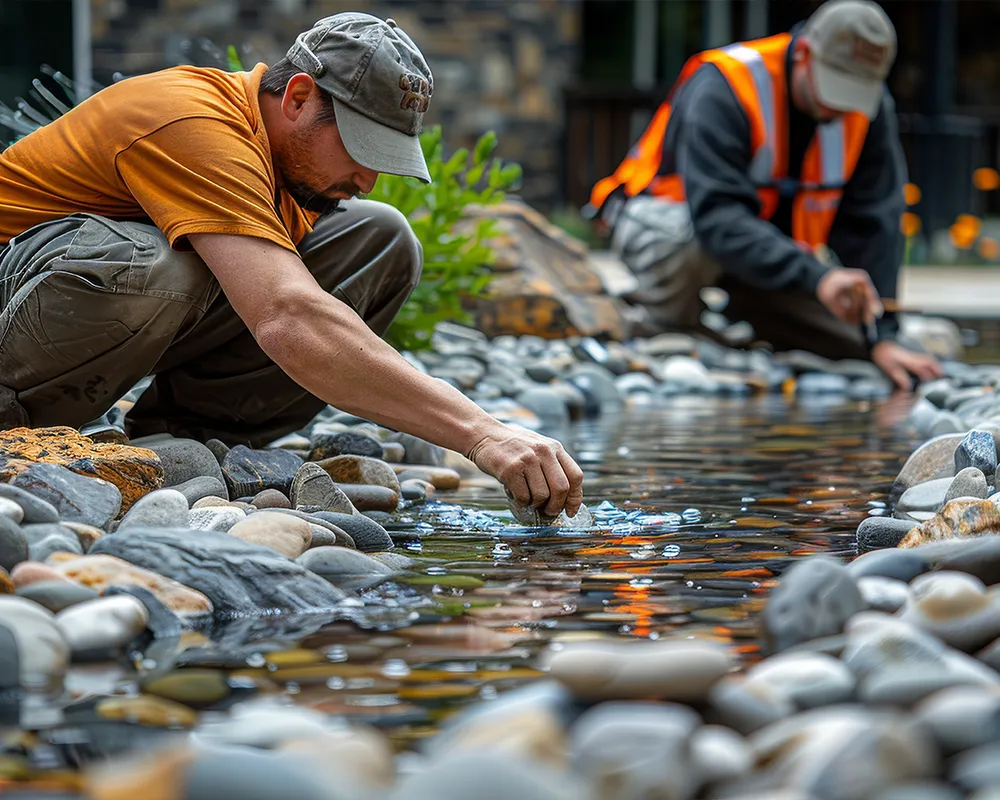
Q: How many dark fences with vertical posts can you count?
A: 1